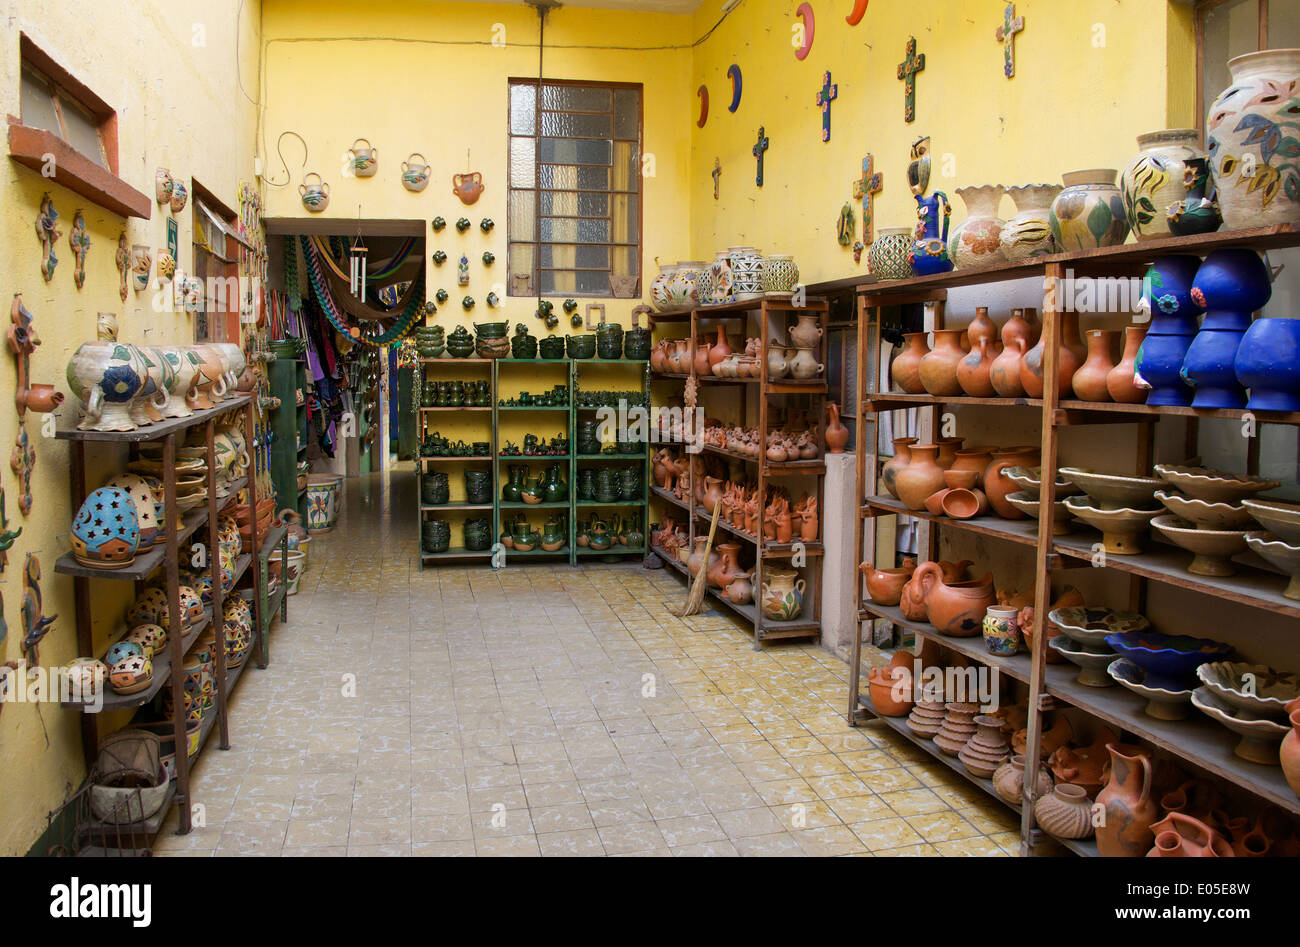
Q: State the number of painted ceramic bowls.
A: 15